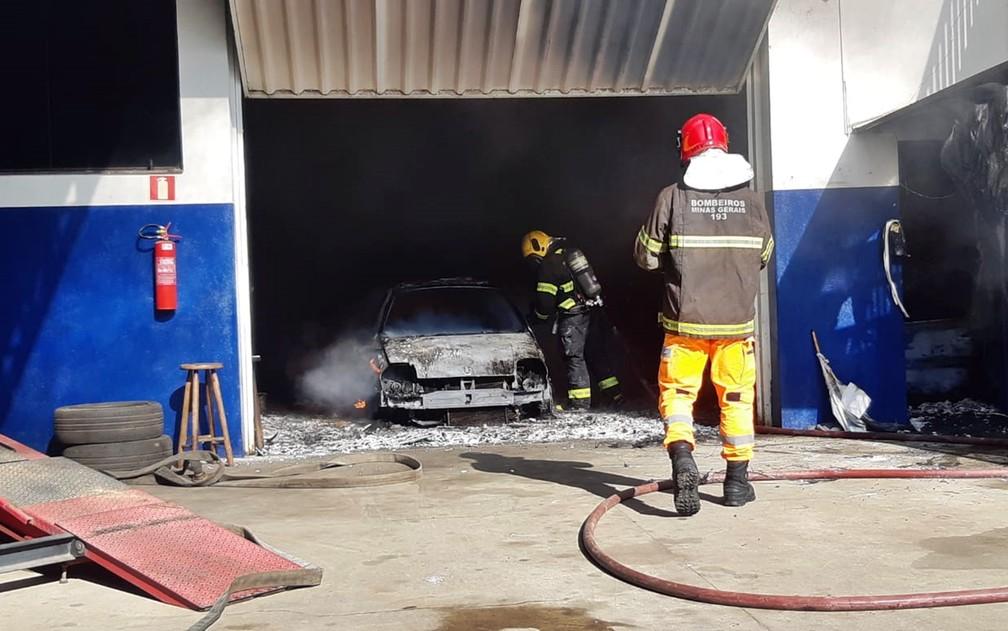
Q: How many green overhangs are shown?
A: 0